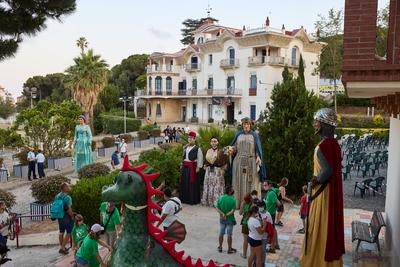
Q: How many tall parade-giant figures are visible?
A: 5